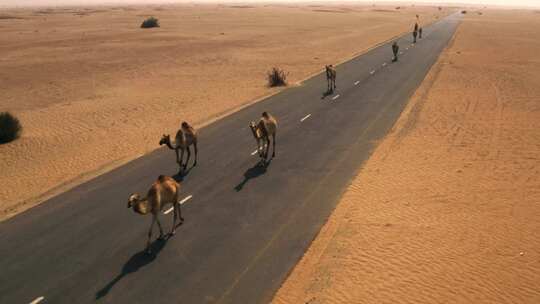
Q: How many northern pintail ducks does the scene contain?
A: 0